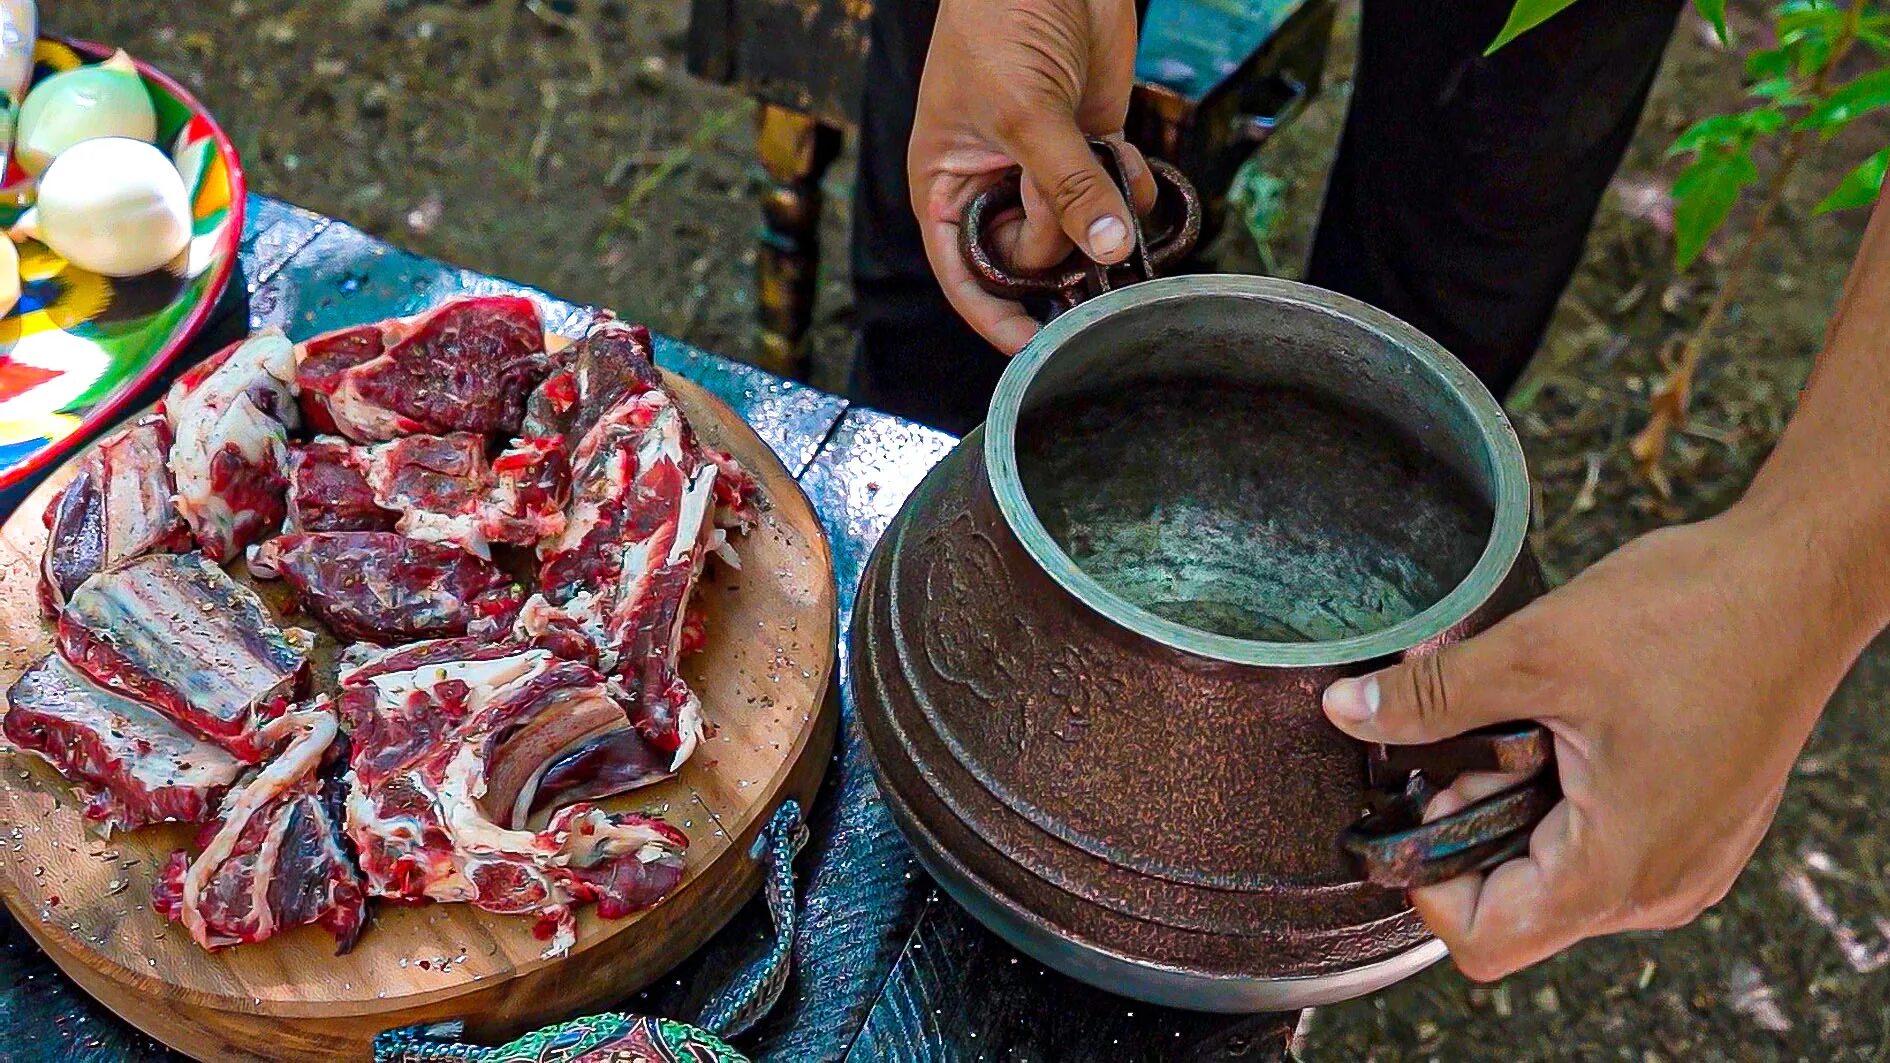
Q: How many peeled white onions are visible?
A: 2